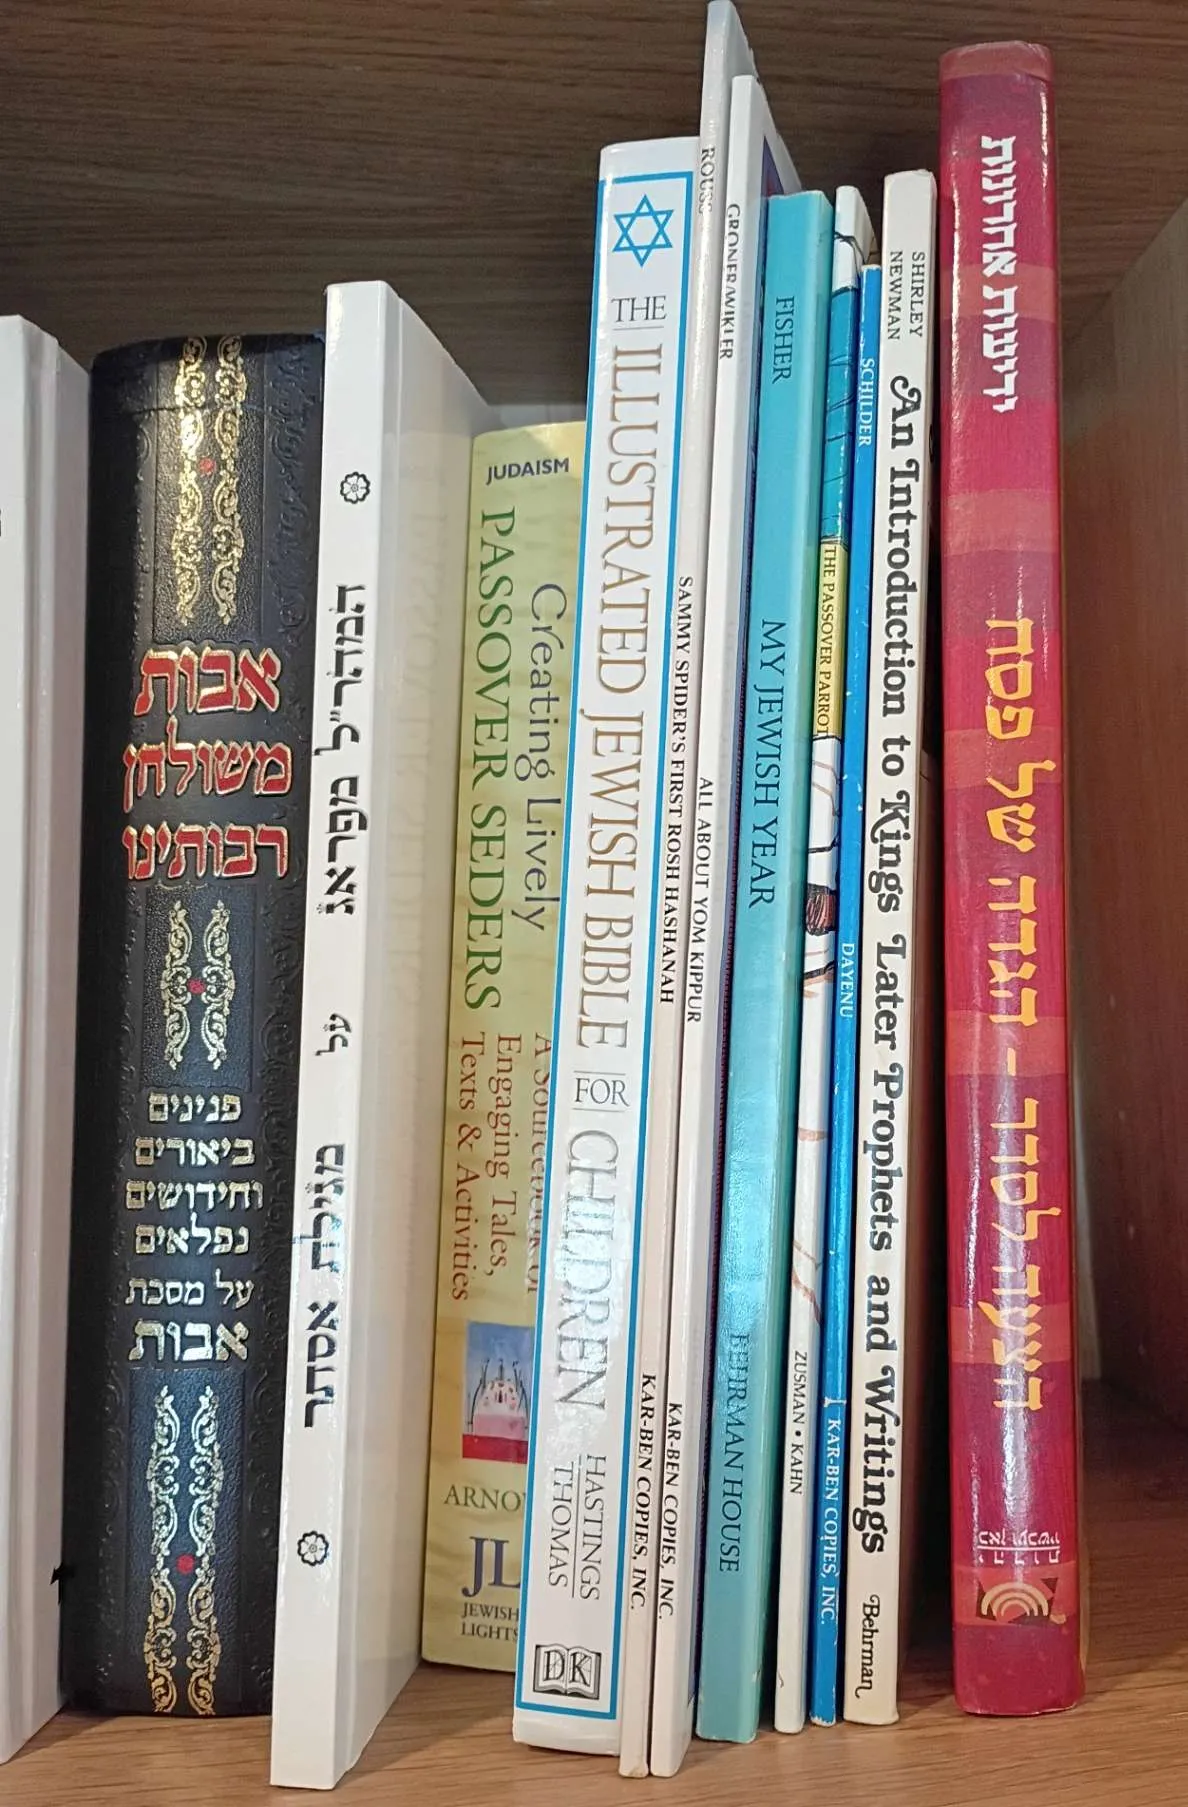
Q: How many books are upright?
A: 12